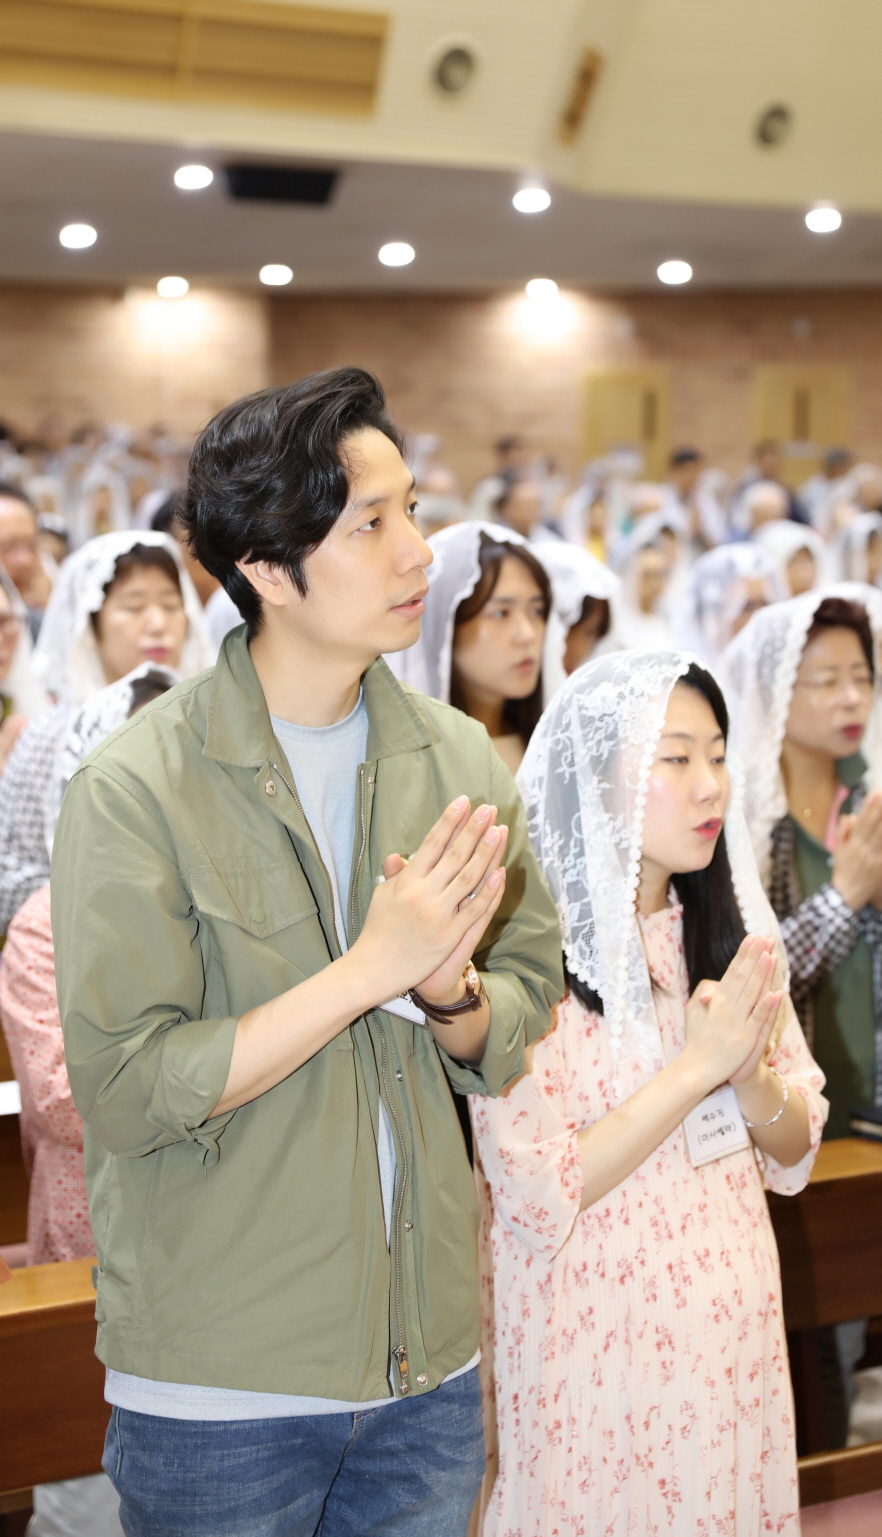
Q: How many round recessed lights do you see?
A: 9